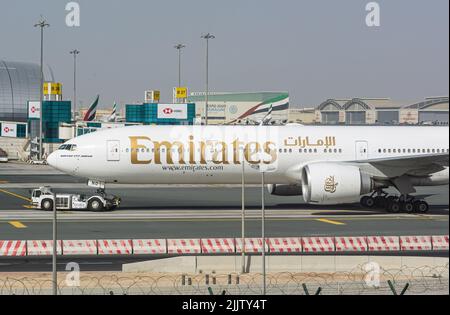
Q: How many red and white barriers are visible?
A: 14